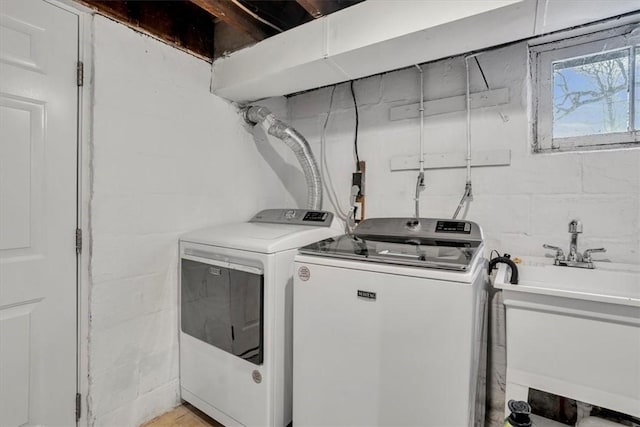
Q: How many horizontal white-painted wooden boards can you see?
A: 2